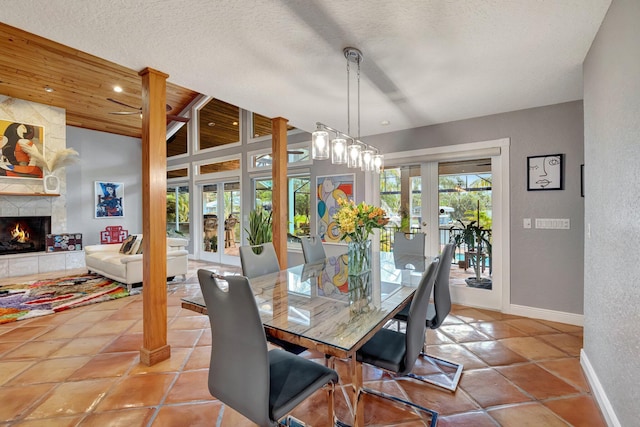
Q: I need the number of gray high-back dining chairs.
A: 6